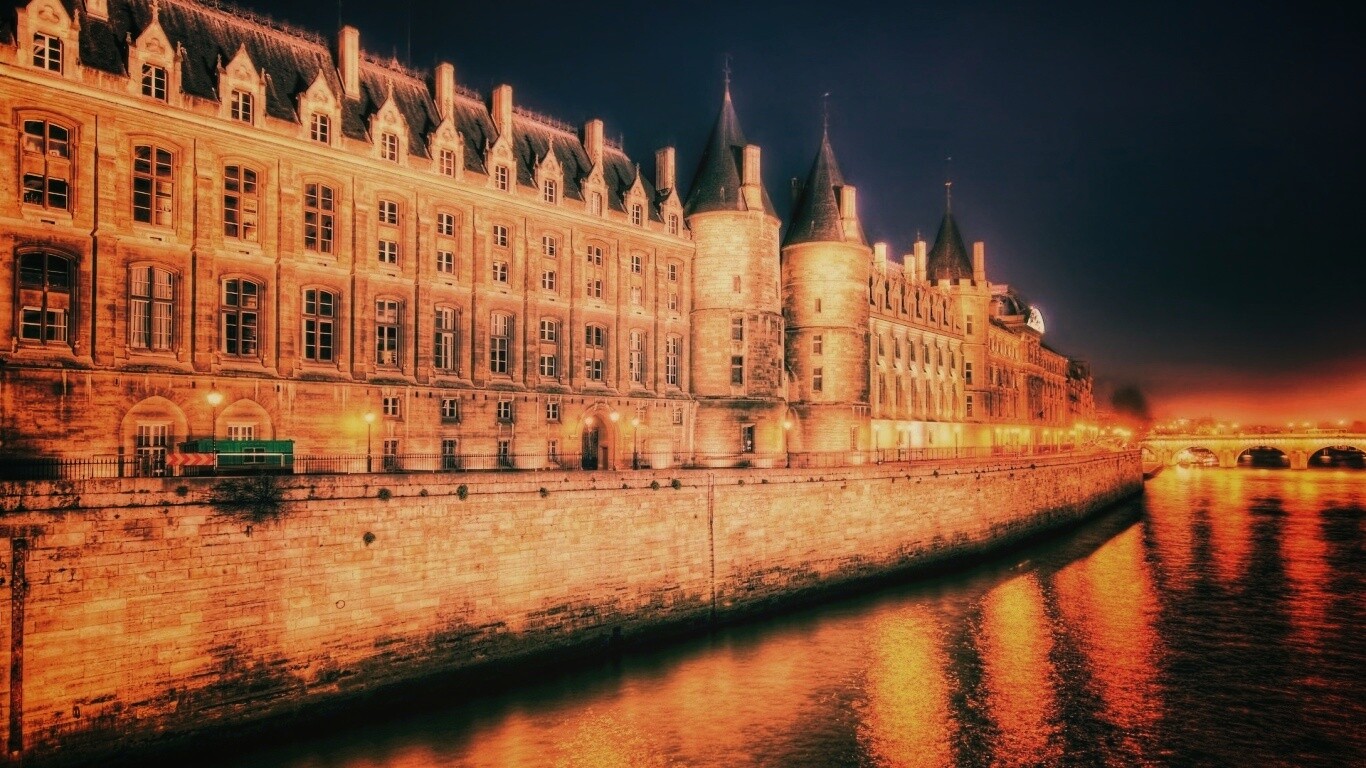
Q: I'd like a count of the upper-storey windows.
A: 11